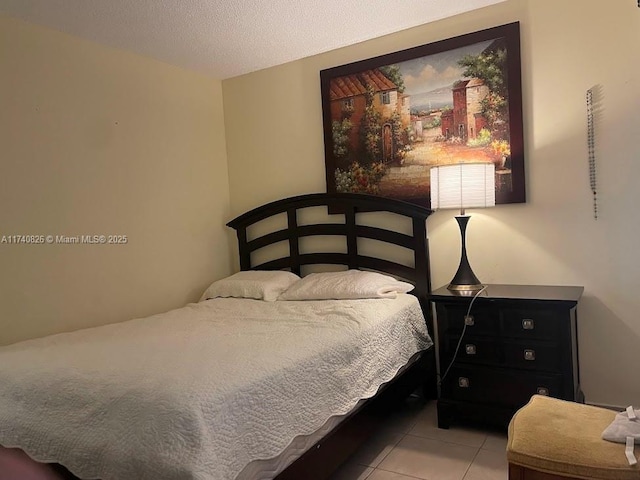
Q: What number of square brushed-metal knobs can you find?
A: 6